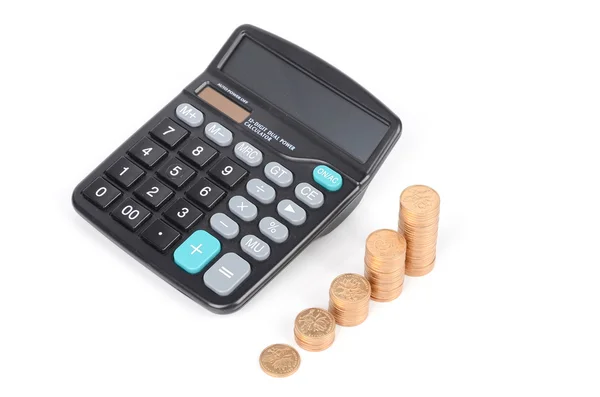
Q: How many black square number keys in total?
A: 11